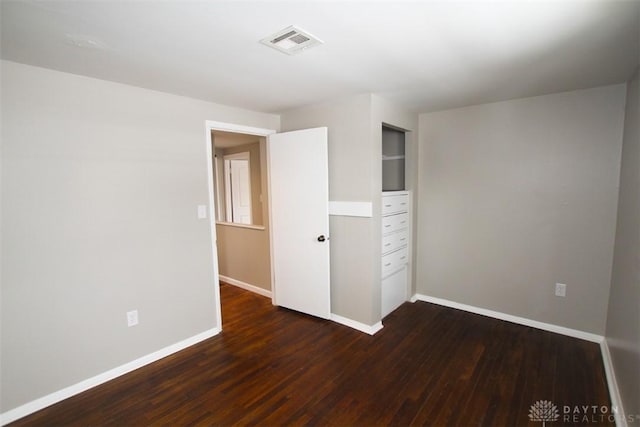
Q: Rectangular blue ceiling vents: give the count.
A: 0